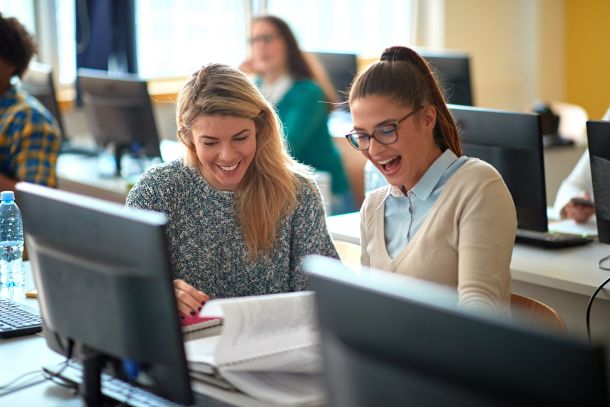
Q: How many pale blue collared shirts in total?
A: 1